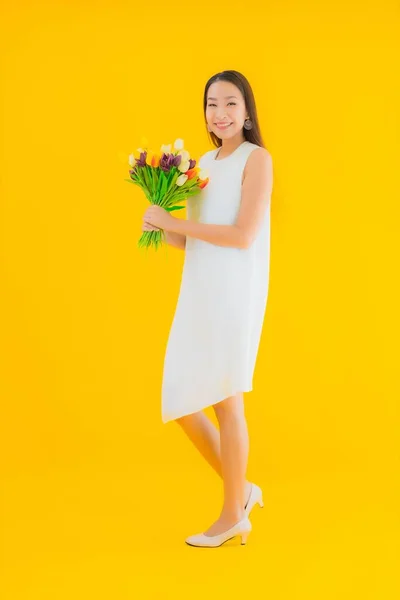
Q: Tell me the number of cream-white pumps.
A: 2